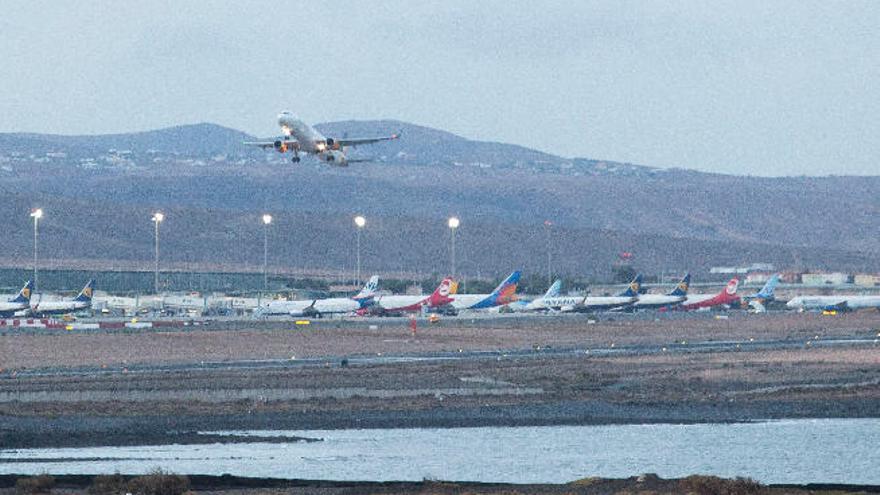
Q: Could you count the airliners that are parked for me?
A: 12